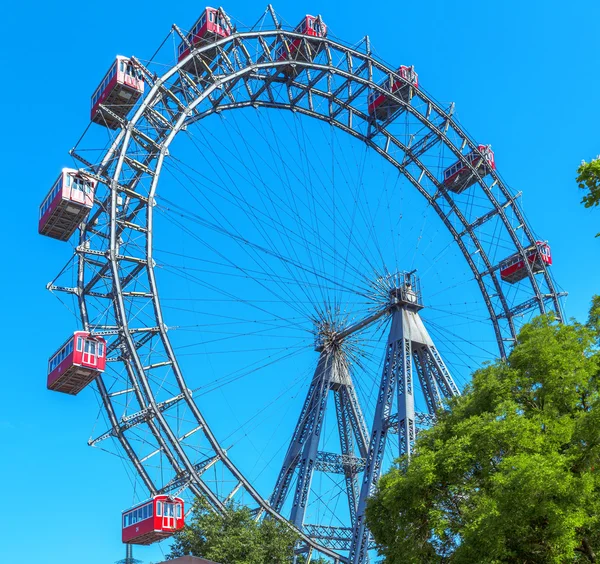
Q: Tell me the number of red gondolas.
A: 9